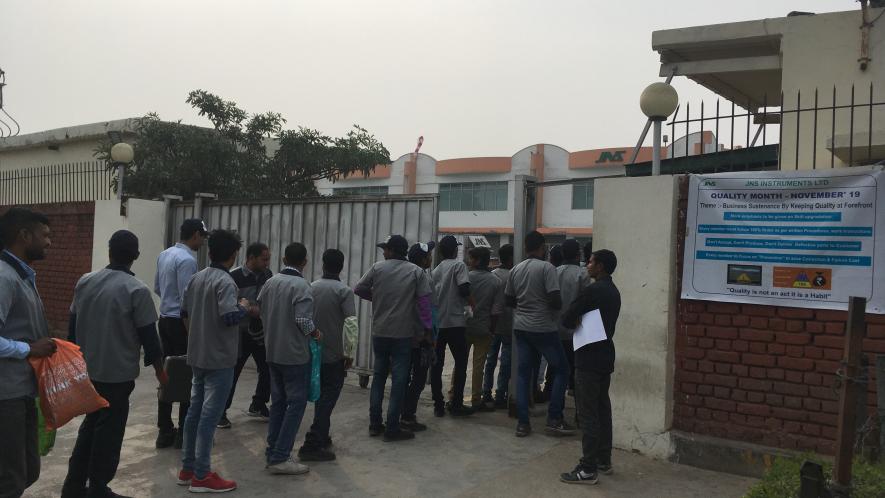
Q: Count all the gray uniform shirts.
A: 12